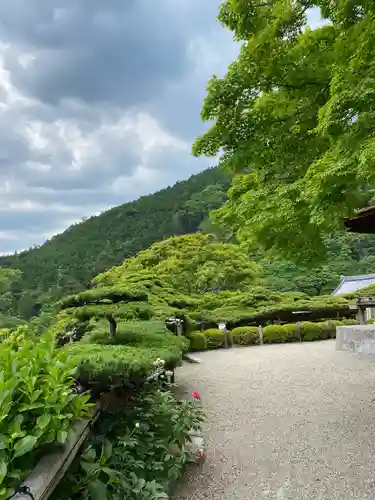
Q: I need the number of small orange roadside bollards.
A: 0